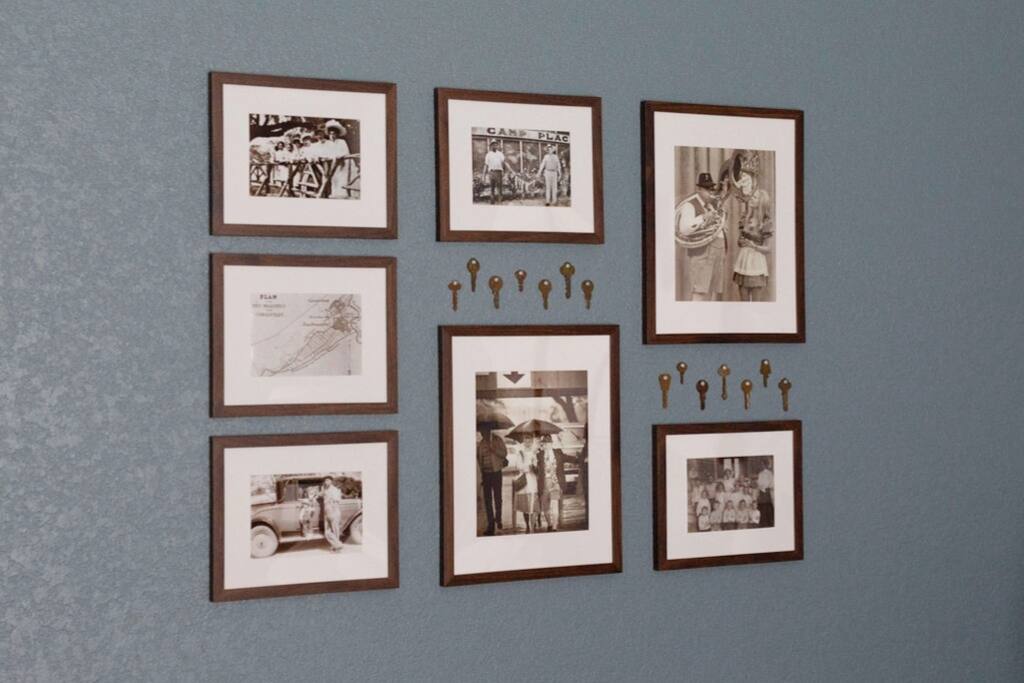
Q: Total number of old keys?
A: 14